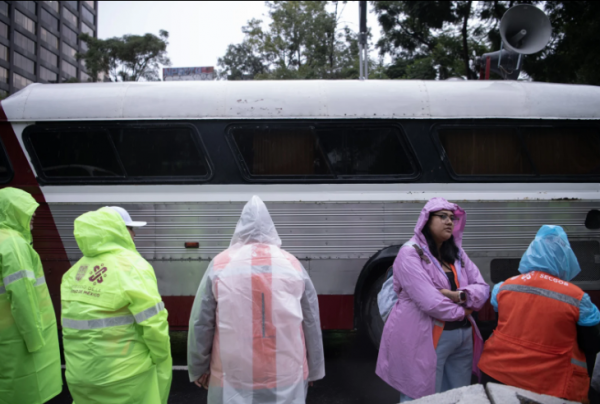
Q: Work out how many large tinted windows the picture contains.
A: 3